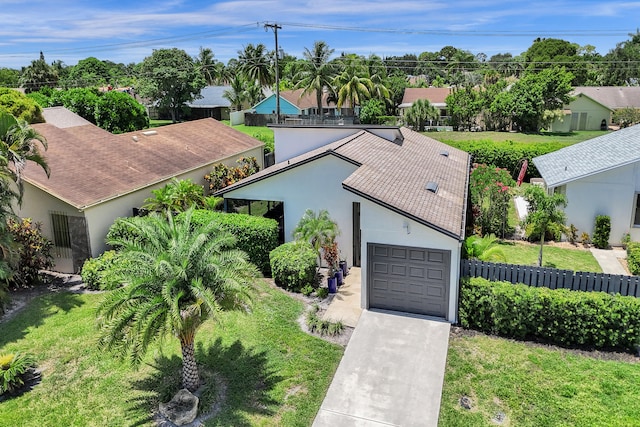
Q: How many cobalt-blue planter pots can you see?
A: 3